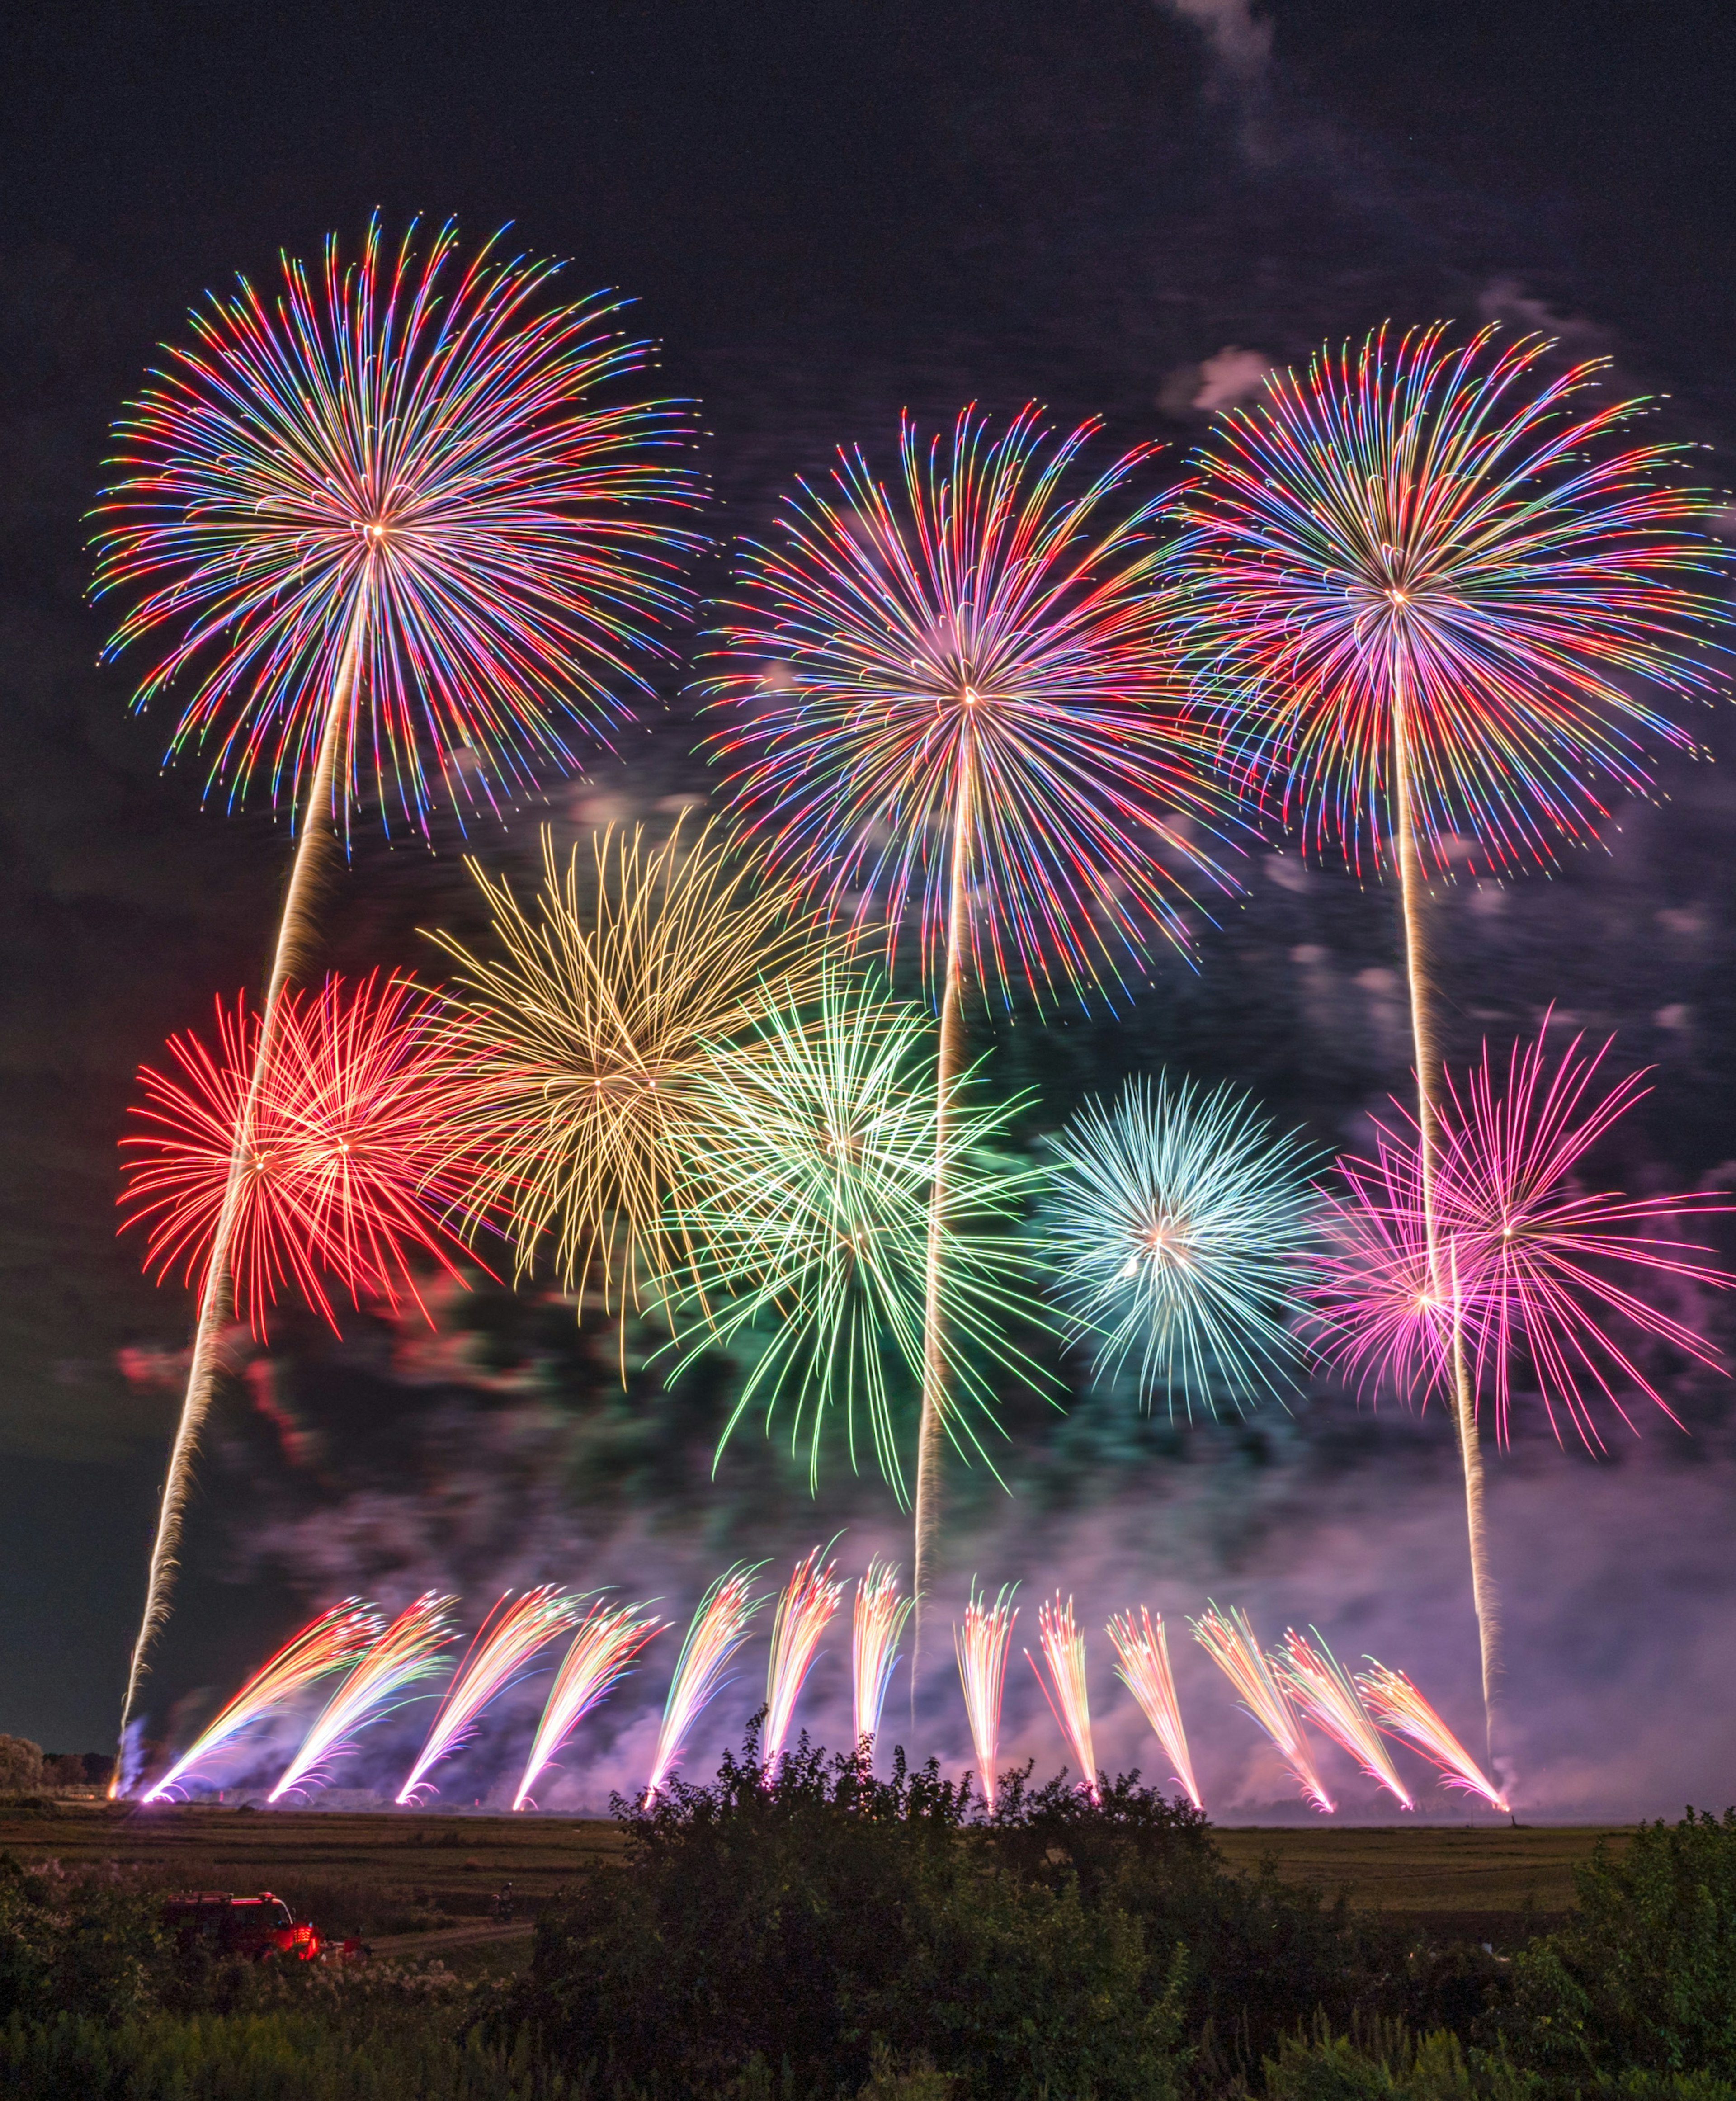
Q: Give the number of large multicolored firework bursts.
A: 3